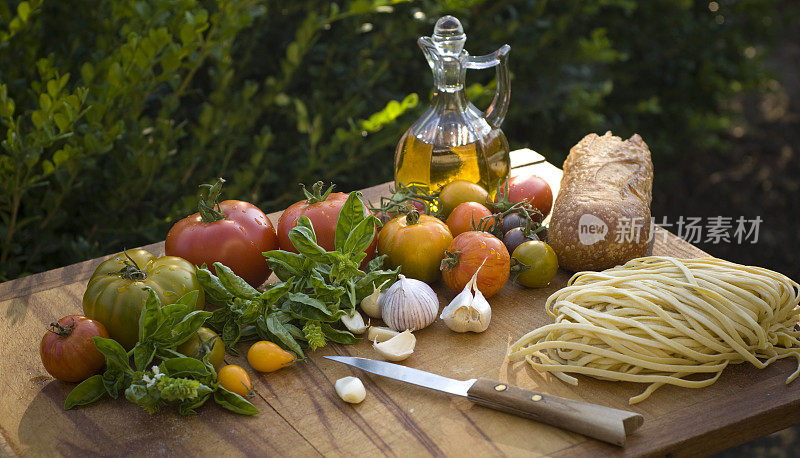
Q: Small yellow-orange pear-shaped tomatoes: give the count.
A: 2